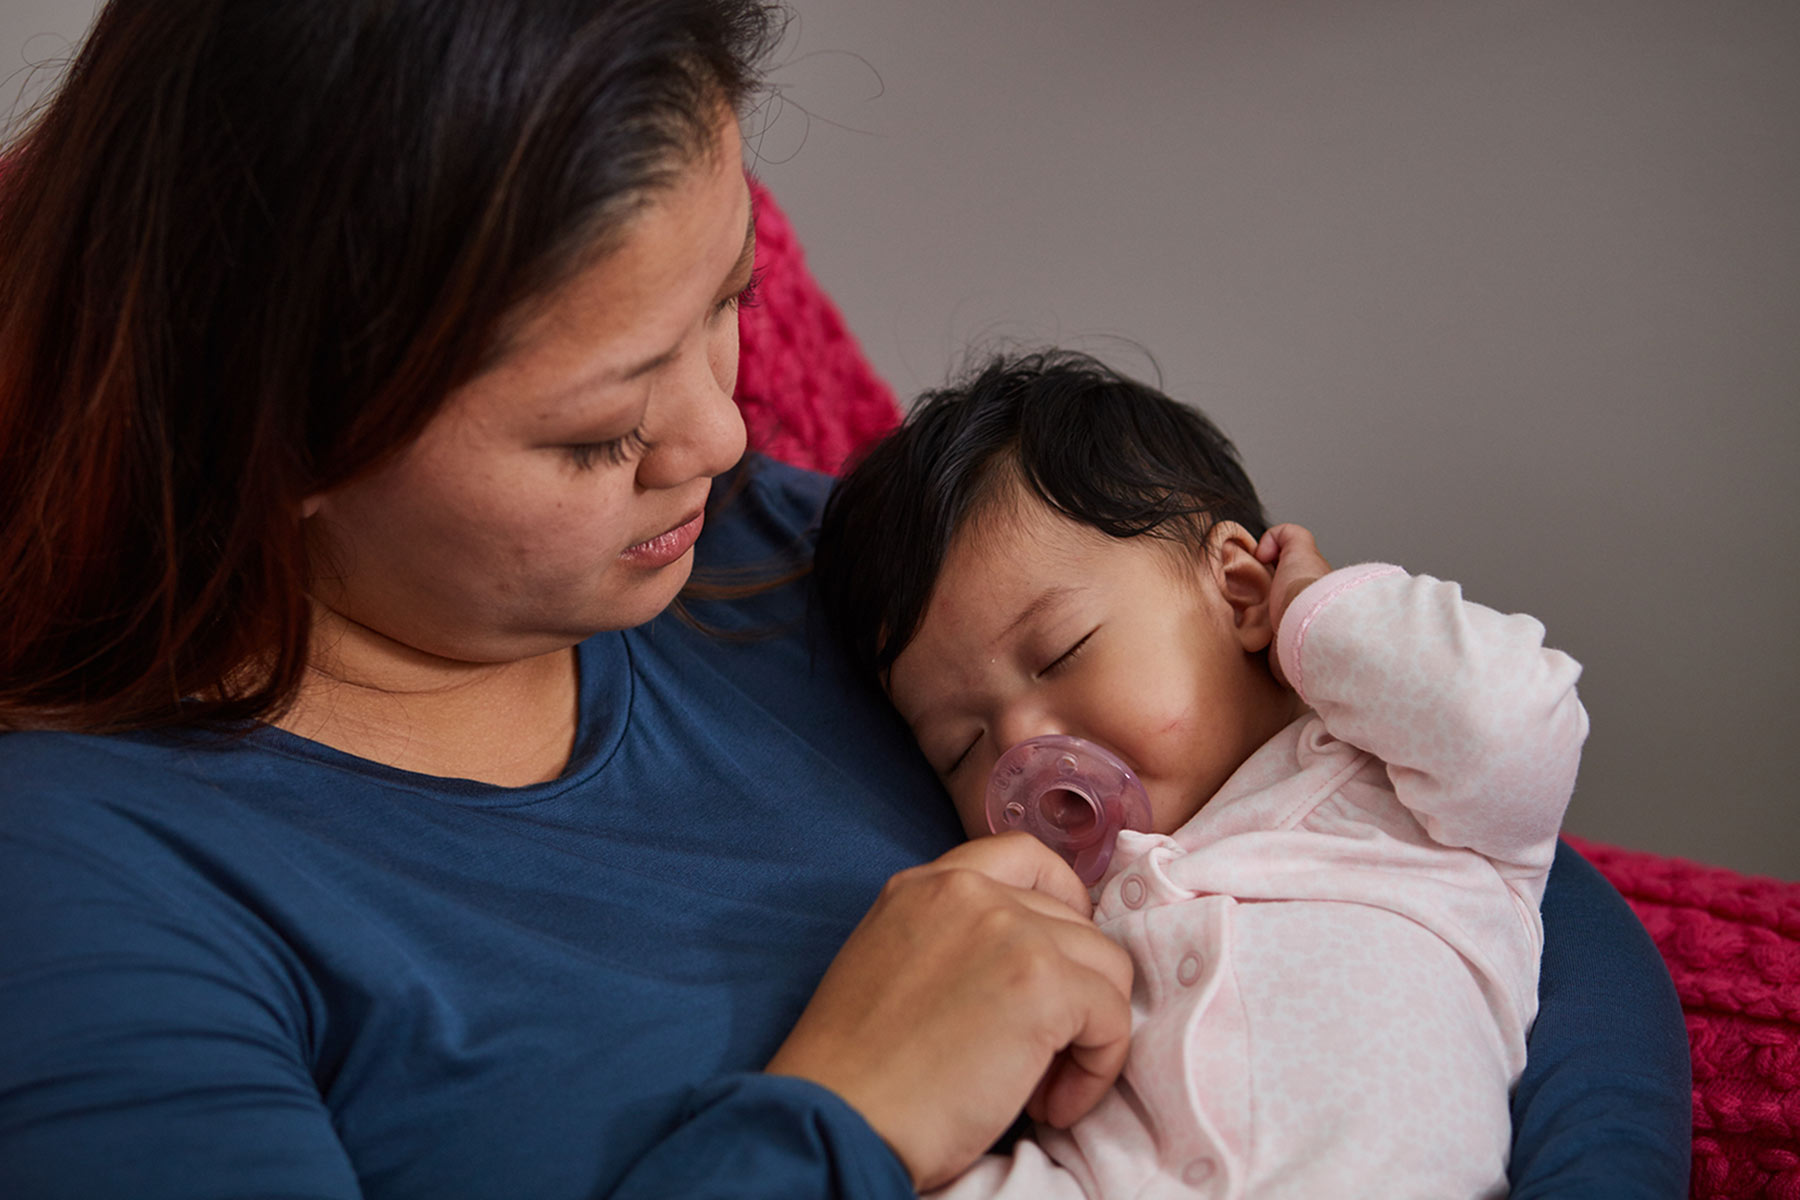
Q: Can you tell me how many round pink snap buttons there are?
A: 3